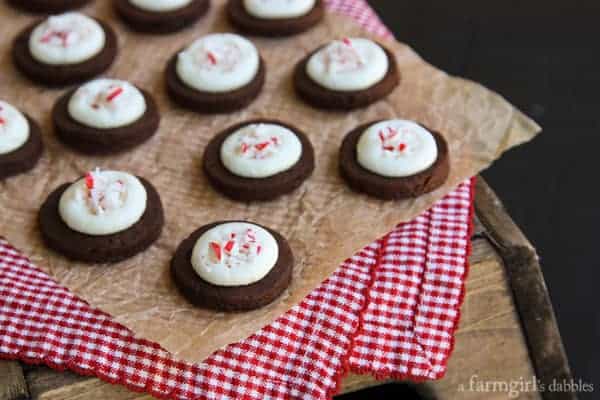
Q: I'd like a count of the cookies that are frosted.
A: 11